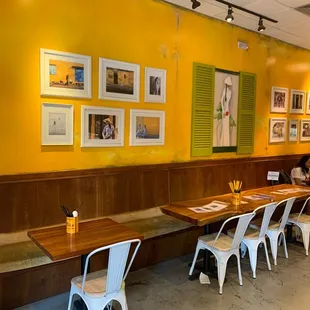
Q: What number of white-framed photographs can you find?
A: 12